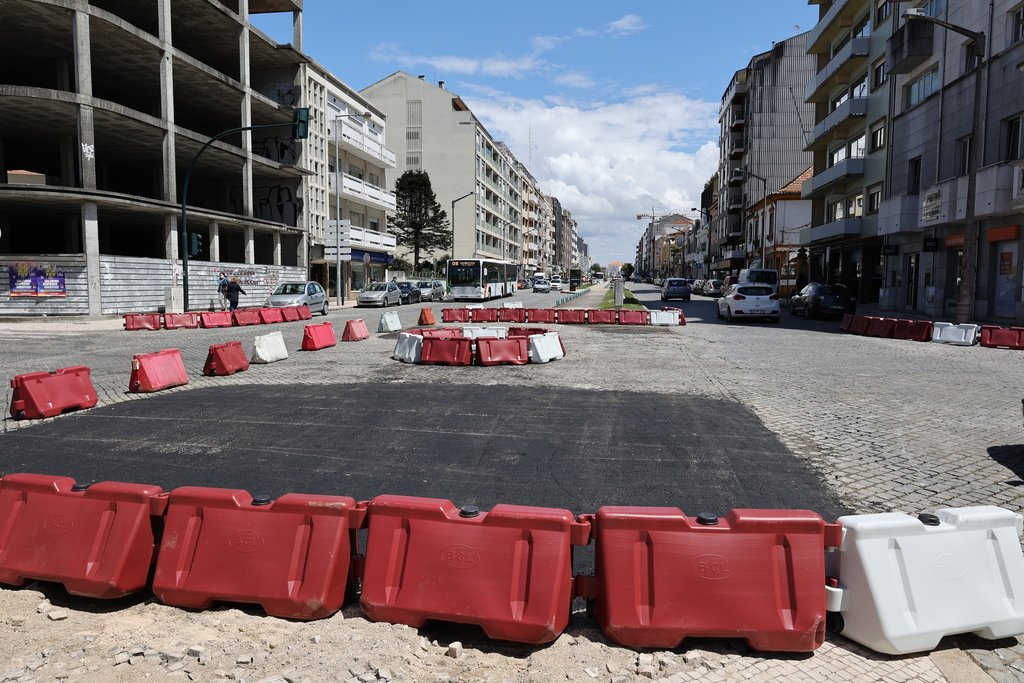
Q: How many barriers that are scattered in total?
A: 8